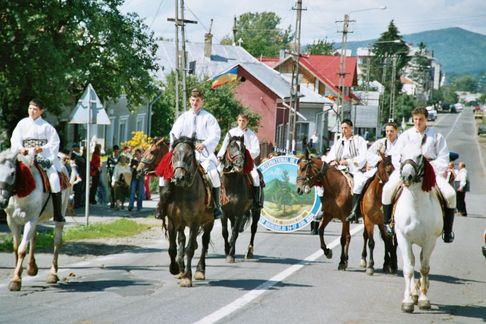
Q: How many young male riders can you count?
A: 6